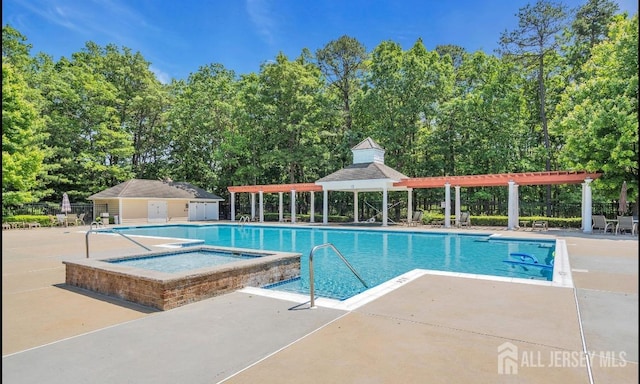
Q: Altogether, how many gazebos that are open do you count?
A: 1